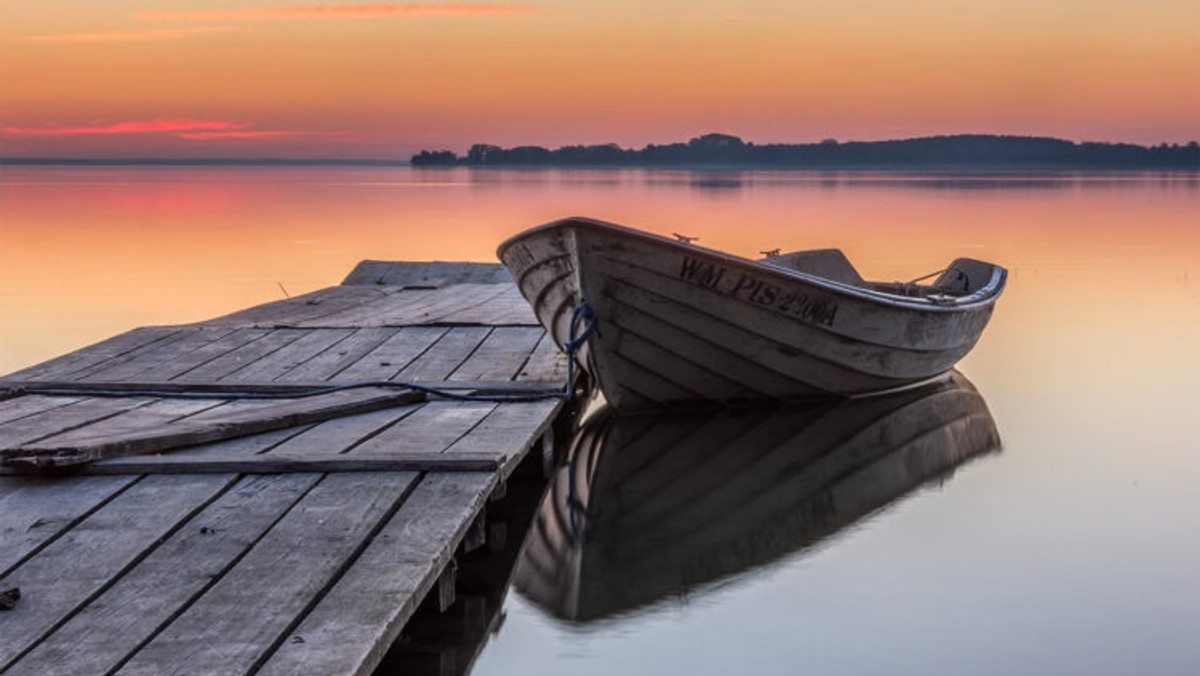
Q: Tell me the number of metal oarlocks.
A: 2